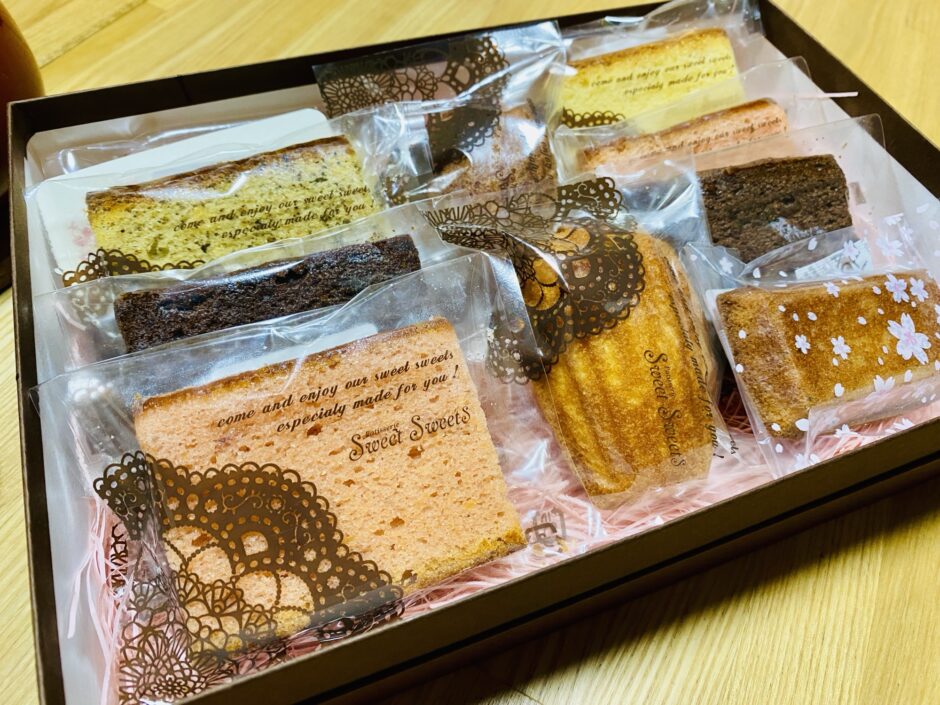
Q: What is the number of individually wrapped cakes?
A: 9